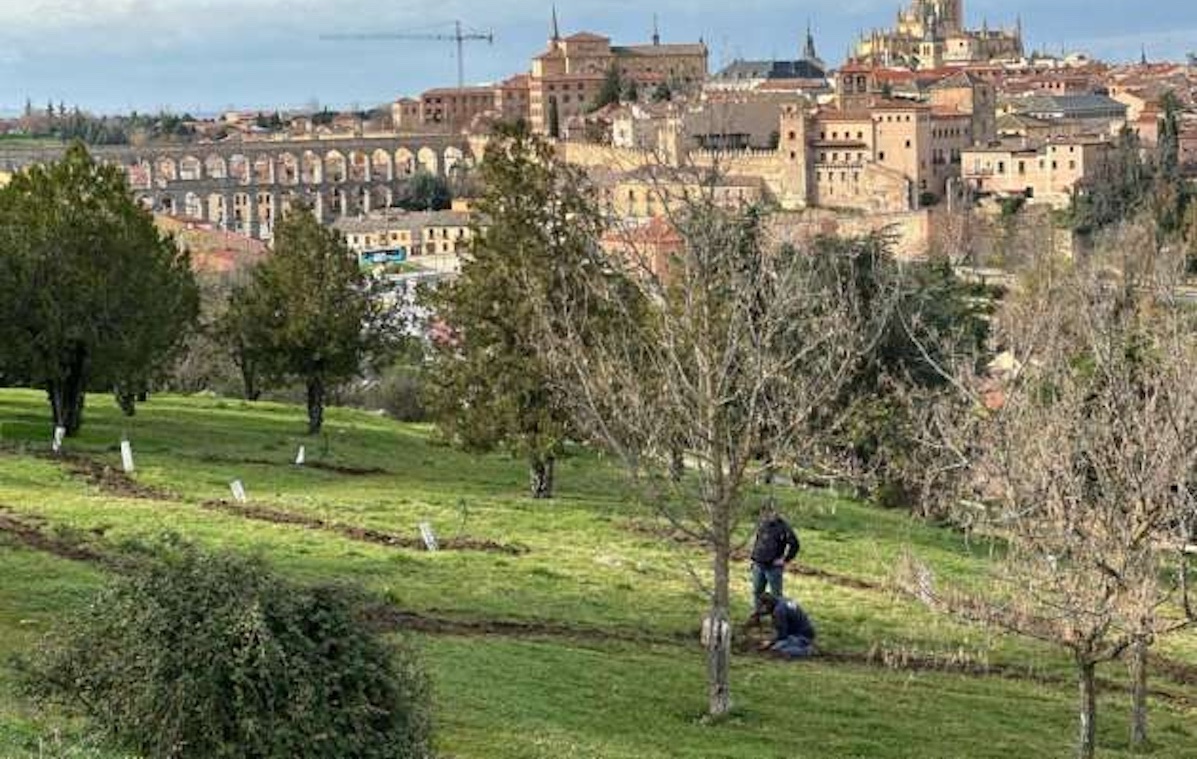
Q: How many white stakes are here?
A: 5